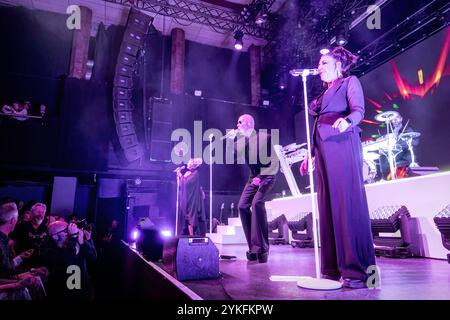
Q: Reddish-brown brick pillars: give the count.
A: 3